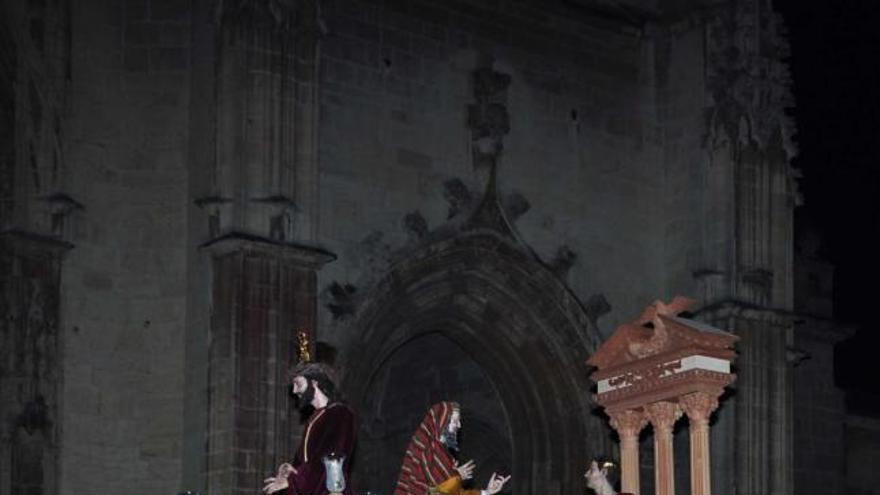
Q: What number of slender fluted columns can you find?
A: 3